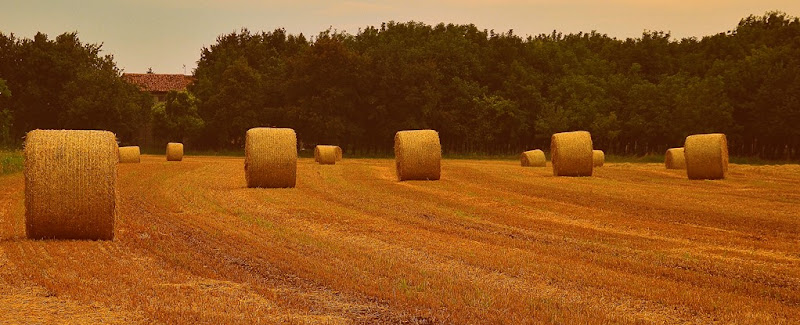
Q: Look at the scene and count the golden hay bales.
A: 12